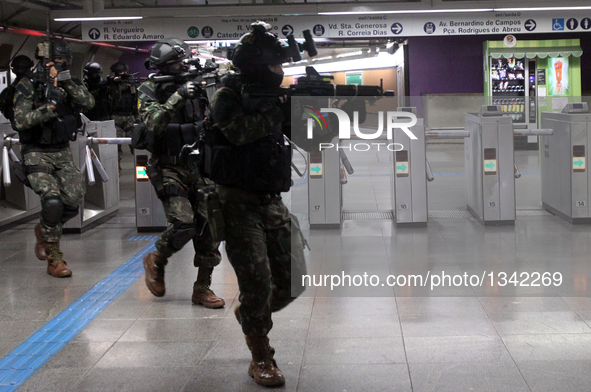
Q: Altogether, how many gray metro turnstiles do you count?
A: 7